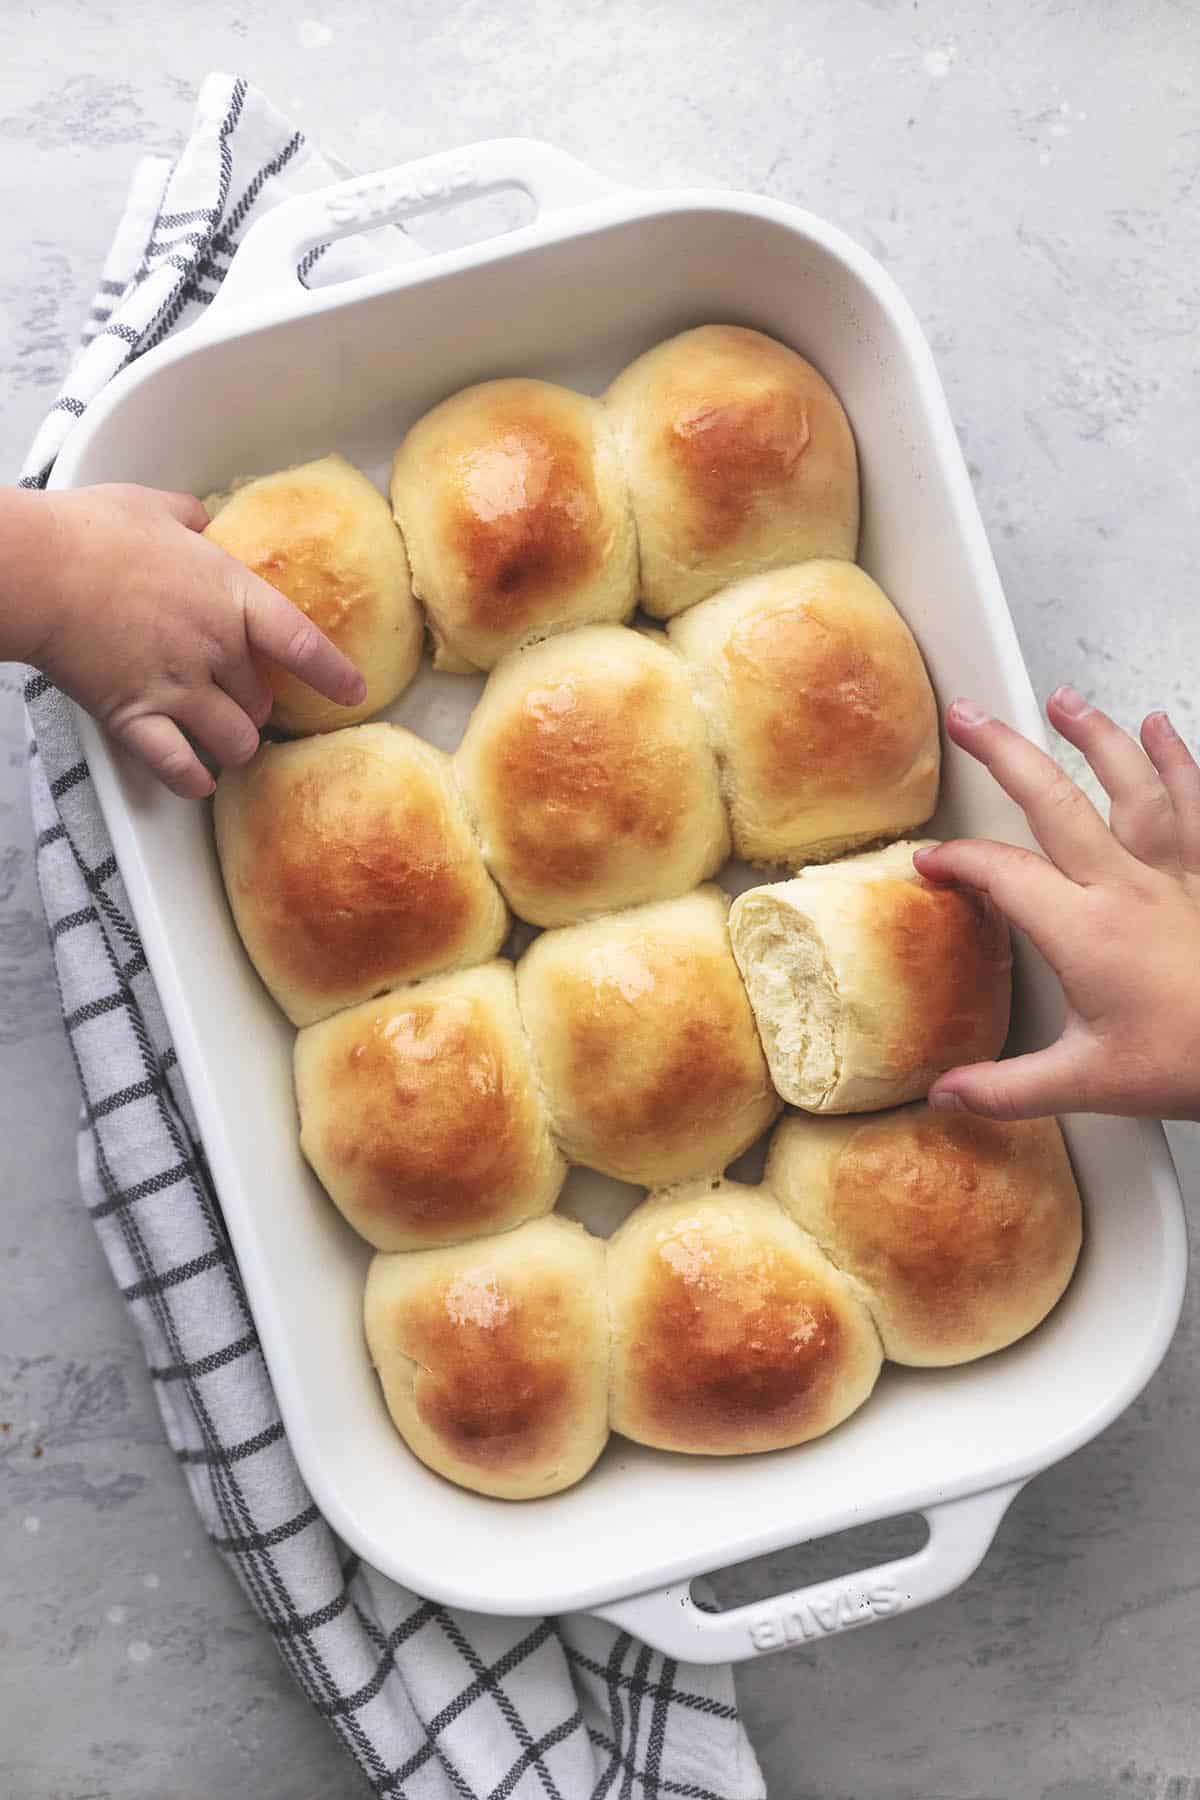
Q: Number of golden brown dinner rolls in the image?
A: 12